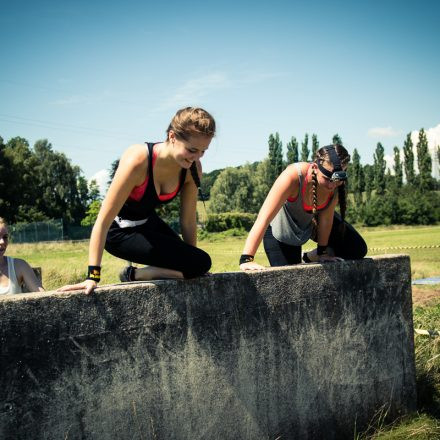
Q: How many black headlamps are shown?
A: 1